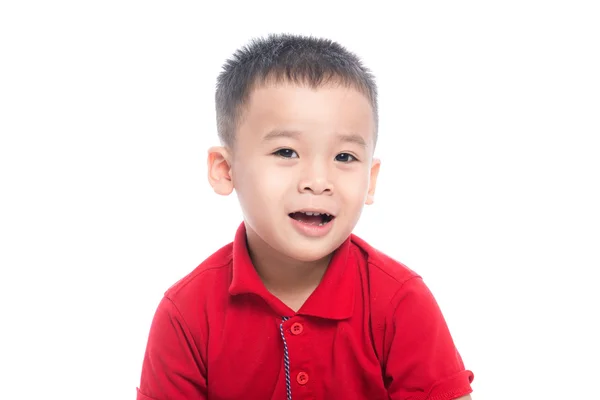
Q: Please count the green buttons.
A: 0